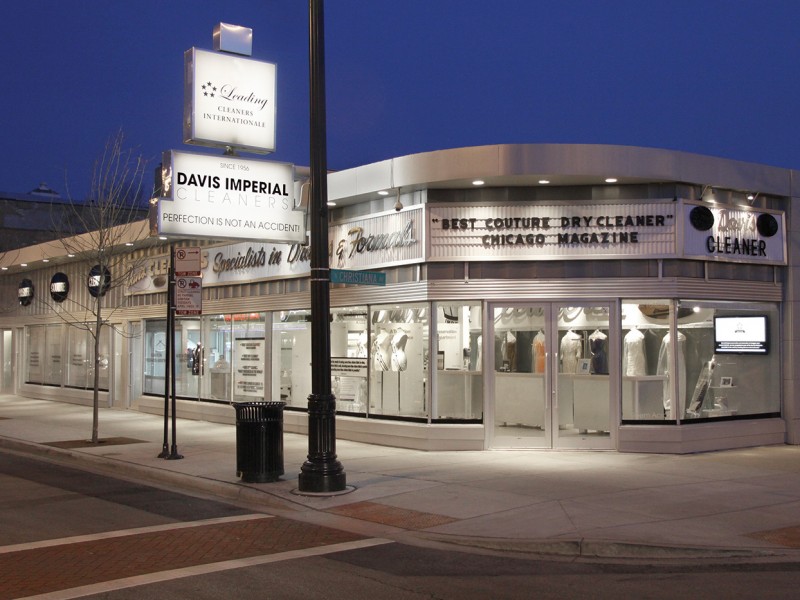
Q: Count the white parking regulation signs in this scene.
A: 2